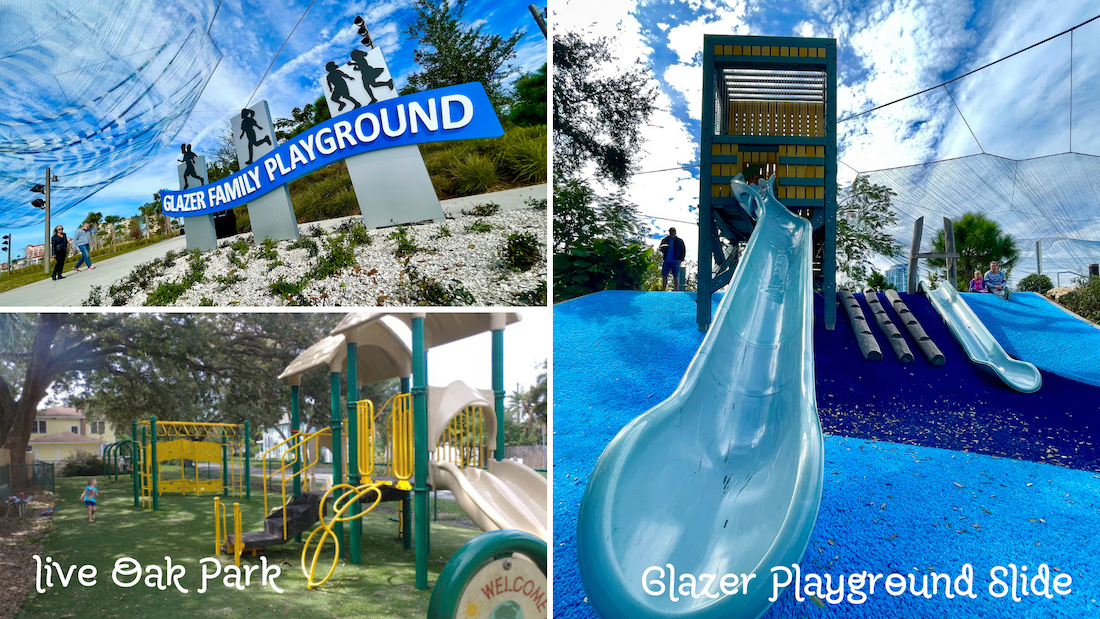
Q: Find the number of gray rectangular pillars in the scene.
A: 3